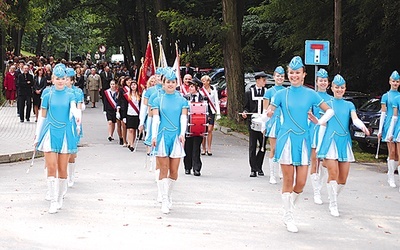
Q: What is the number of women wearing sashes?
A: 4